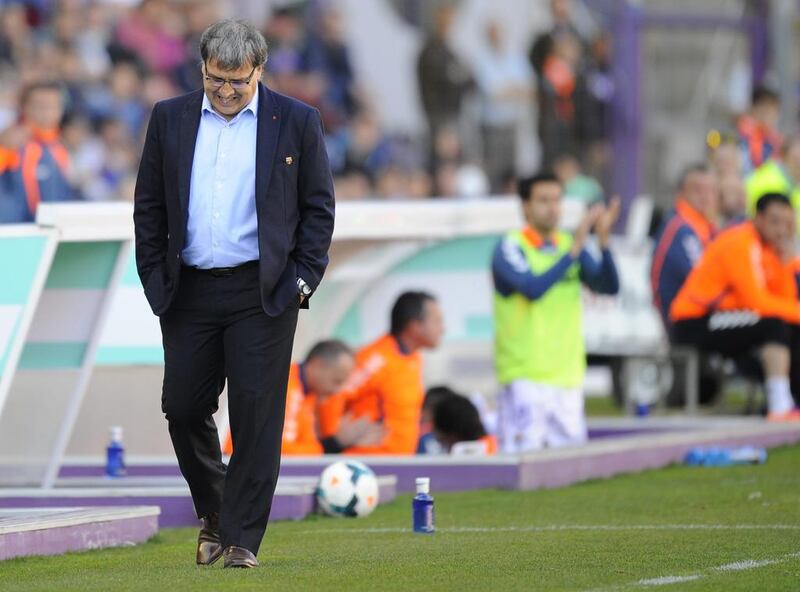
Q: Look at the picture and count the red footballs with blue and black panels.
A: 0